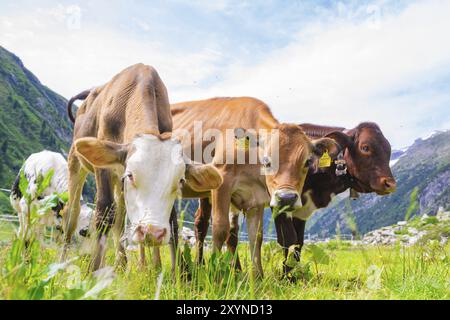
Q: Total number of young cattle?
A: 4